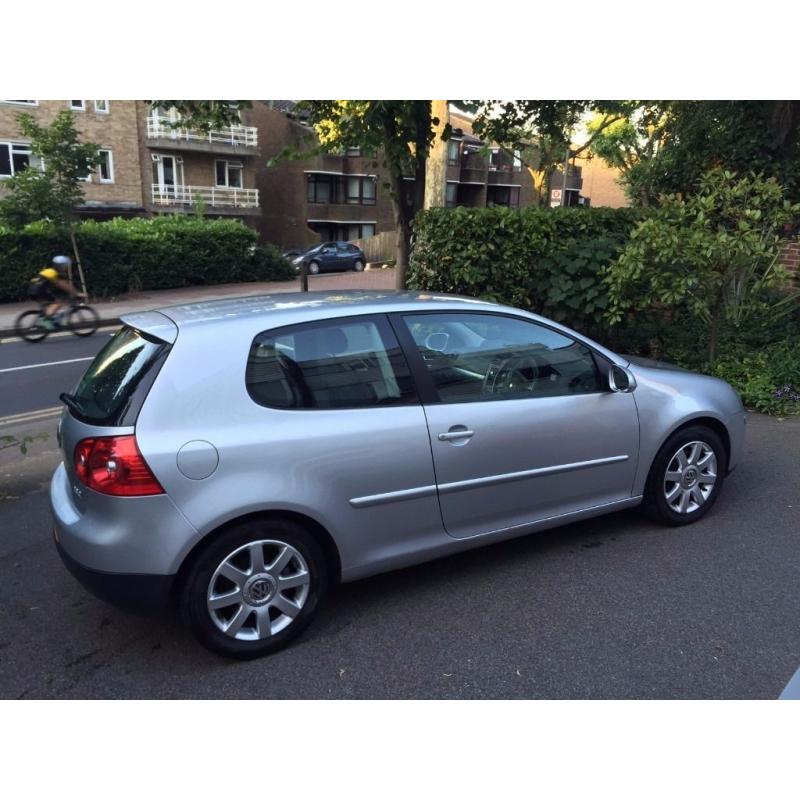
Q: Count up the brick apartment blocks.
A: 2